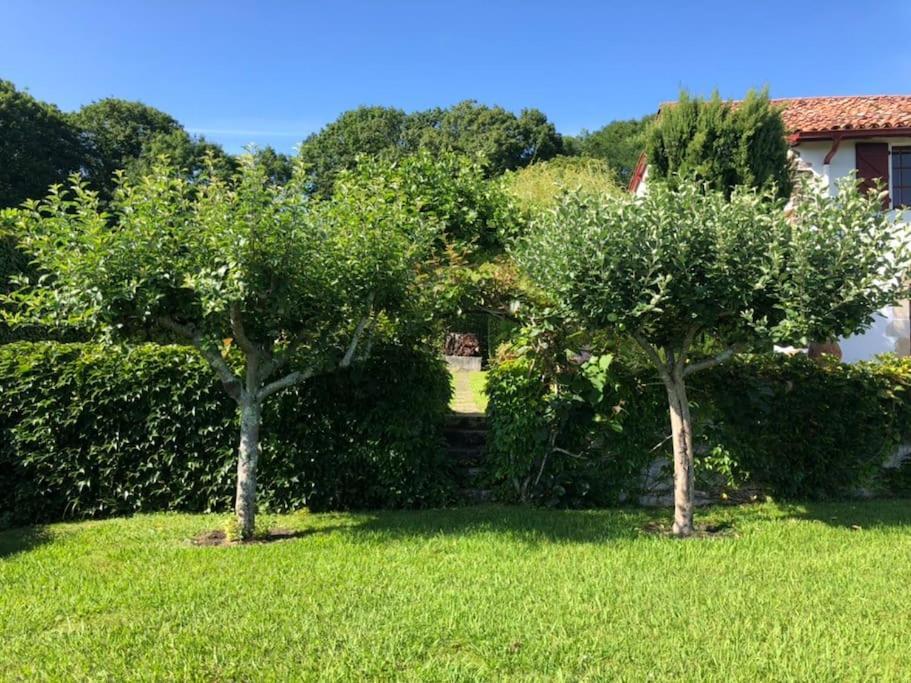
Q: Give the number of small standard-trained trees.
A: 2